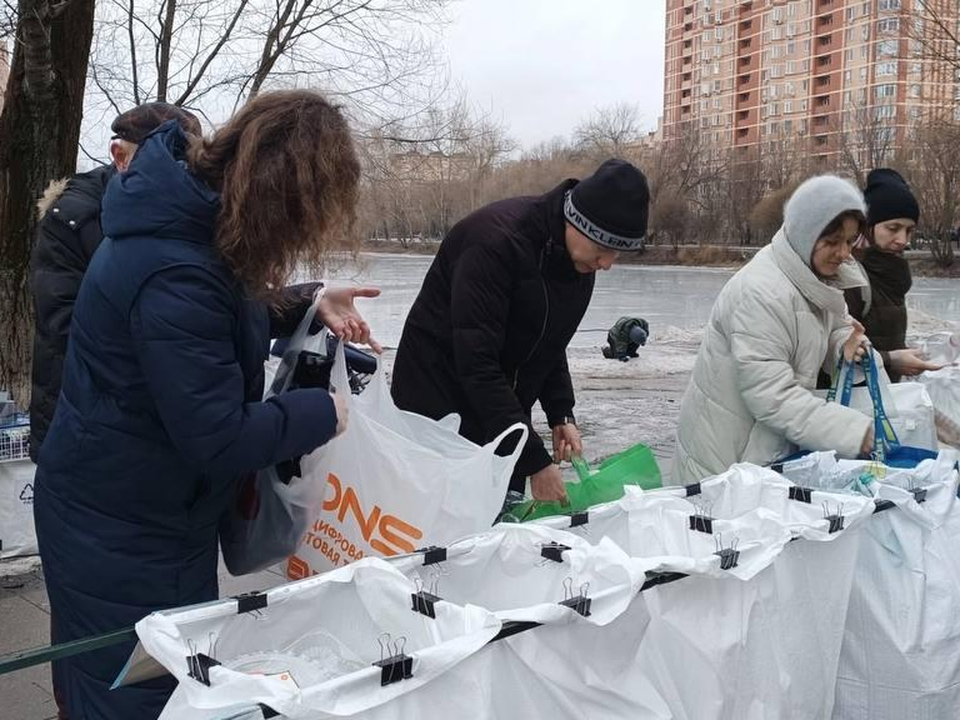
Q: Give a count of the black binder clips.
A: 15